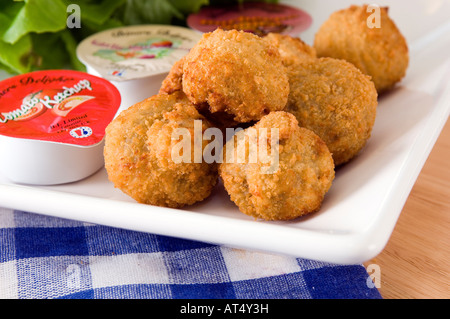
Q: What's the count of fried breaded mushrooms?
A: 7